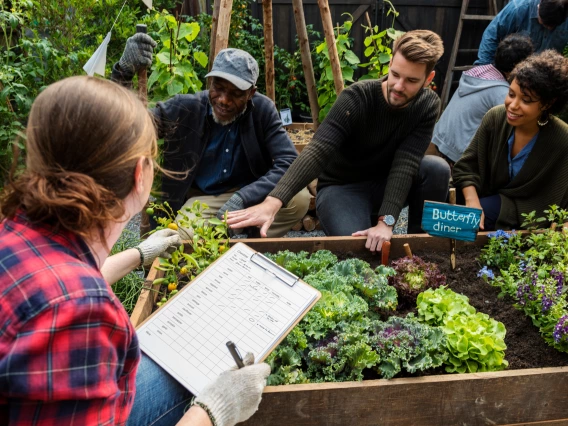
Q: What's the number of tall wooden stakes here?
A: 5